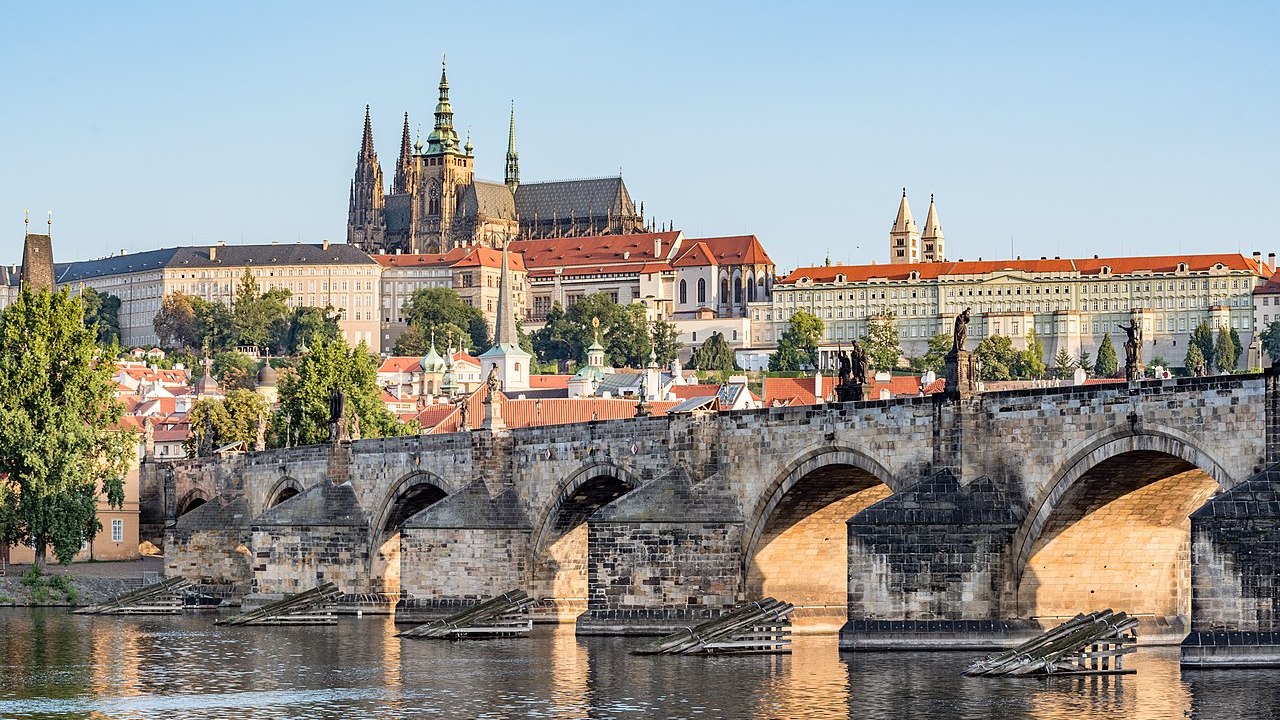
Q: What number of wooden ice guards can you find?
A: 5